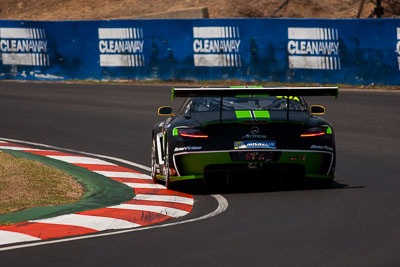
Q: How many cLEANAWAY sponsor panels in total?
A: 4